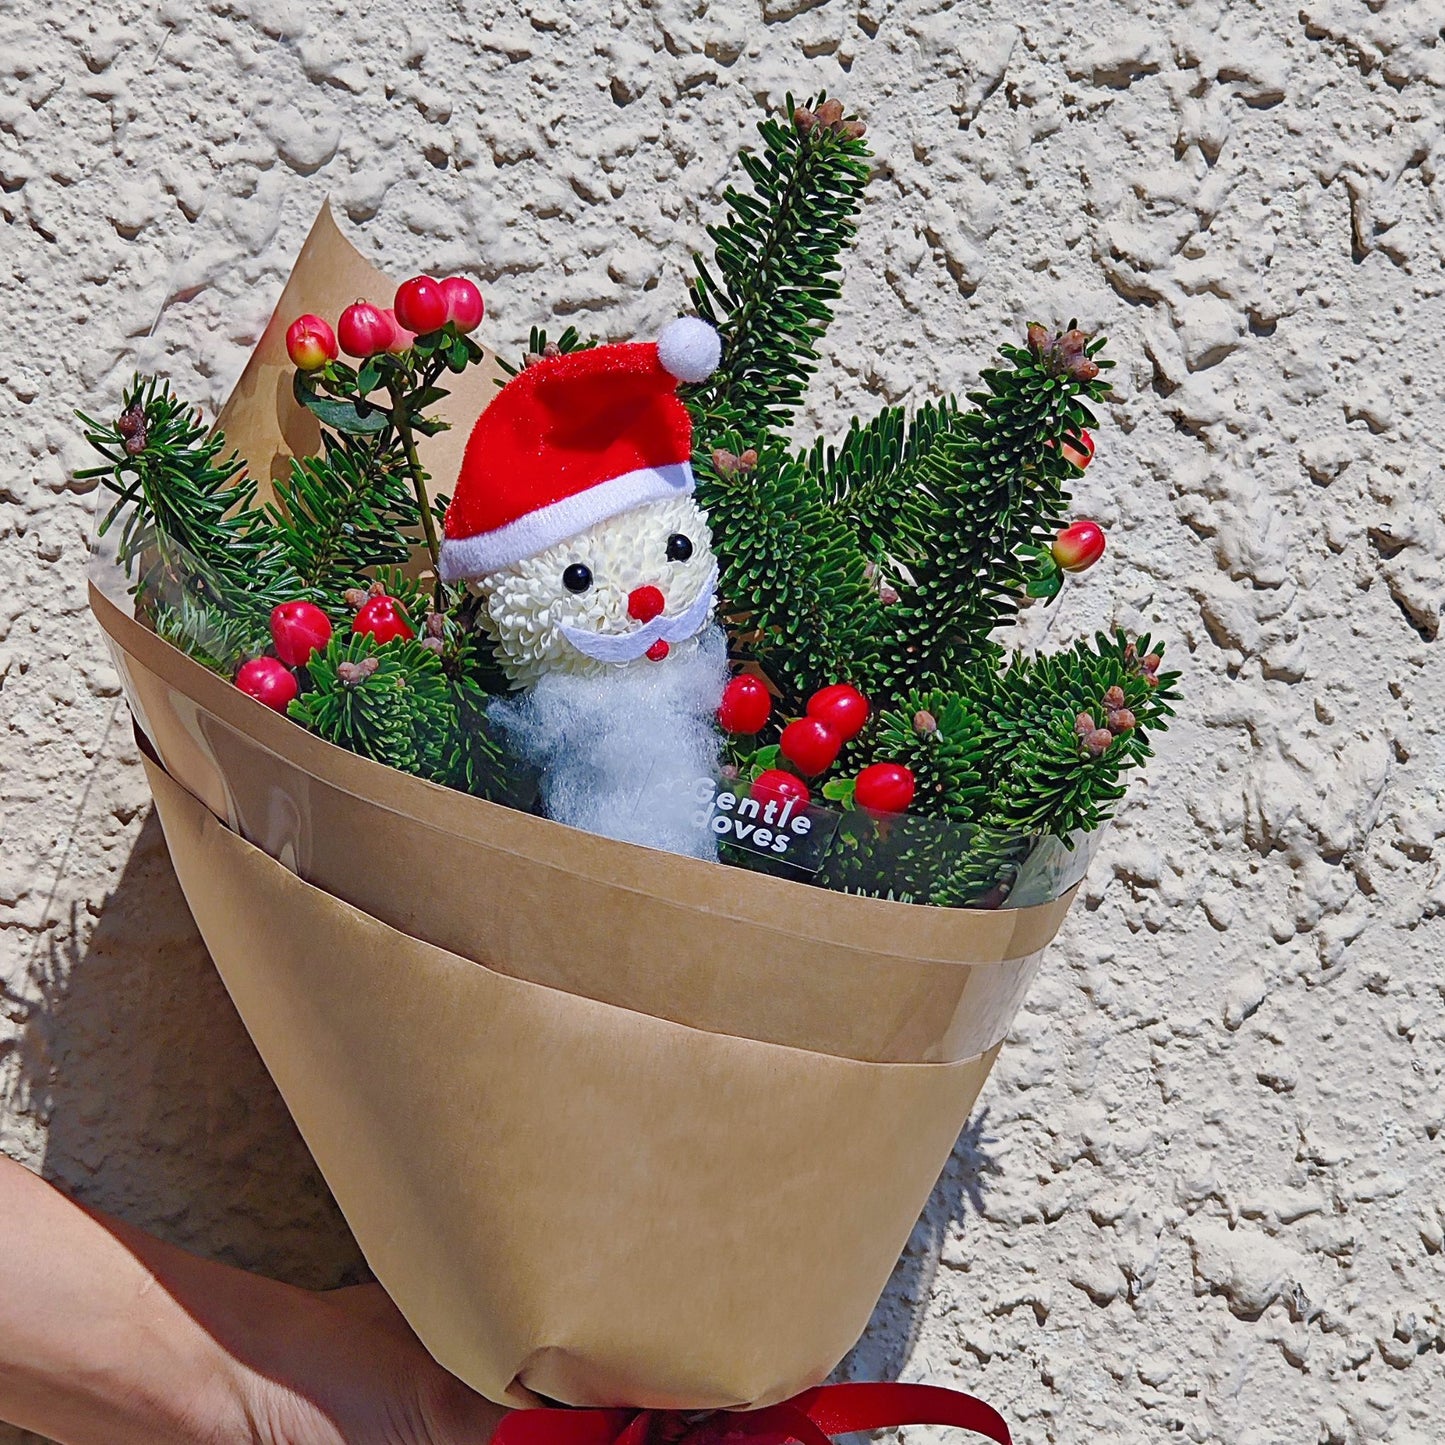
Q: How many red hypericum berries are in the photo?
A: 15